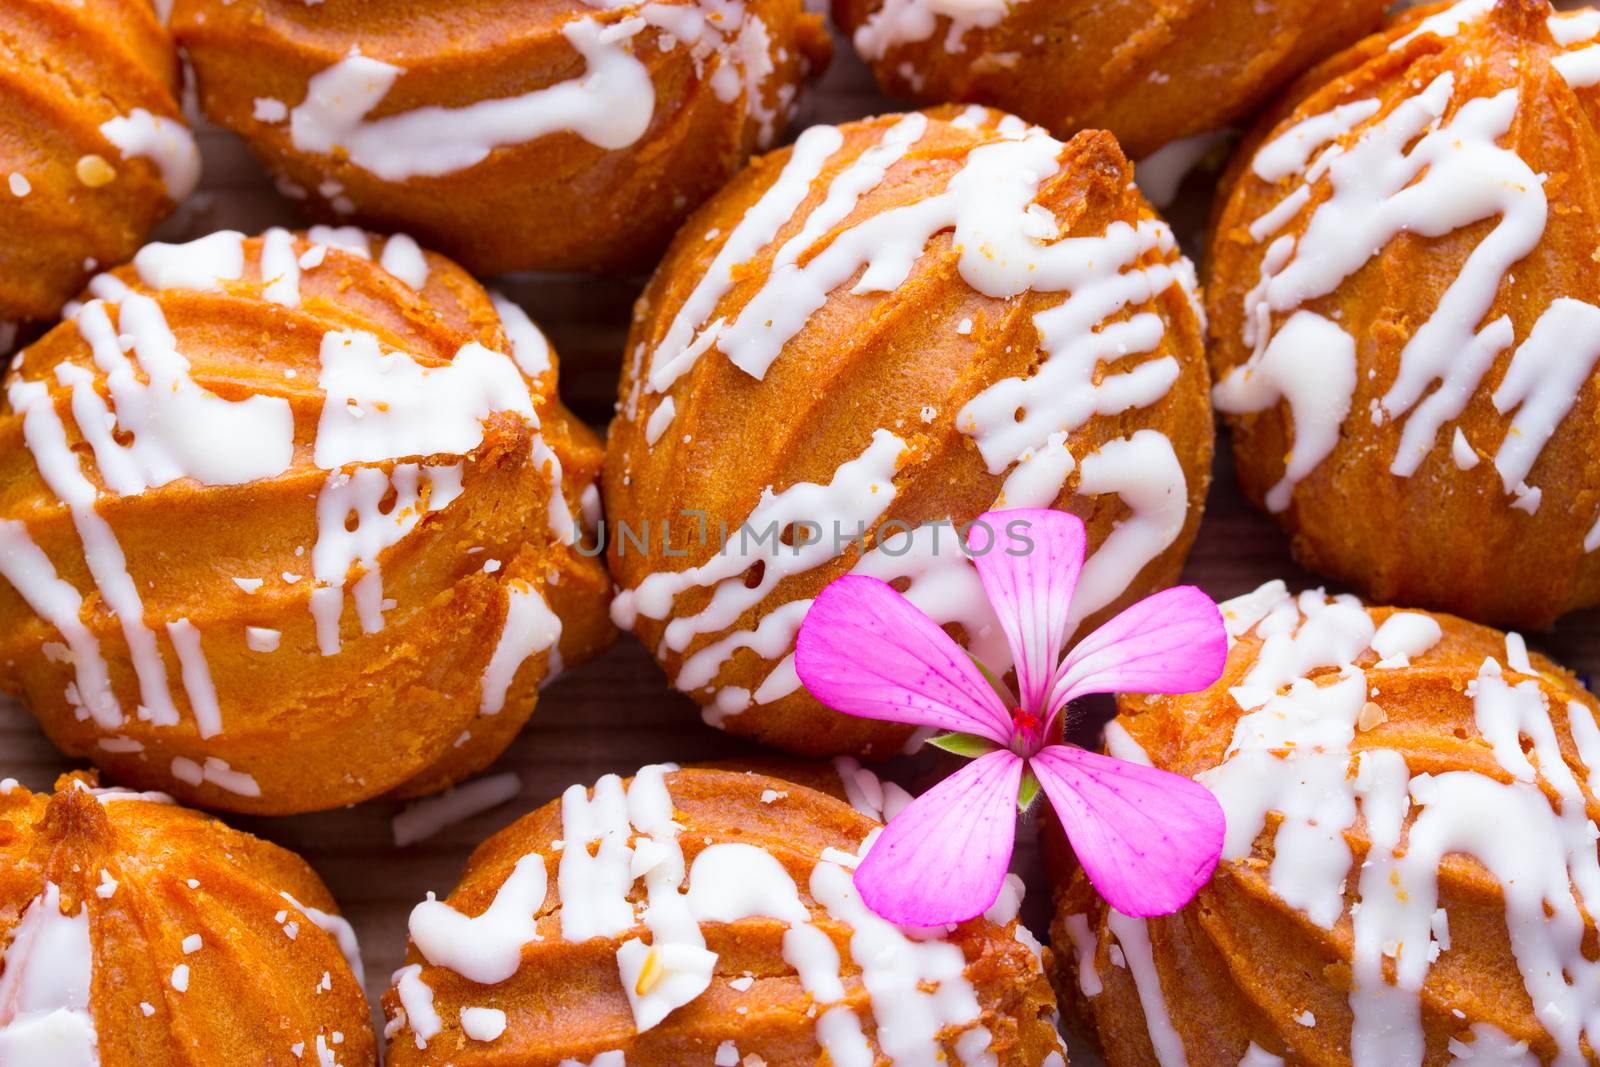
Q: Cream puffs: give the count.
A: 9